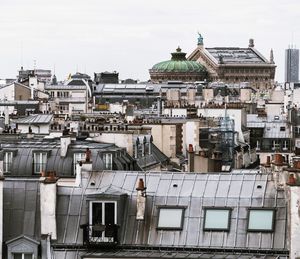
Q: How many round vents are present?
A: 3